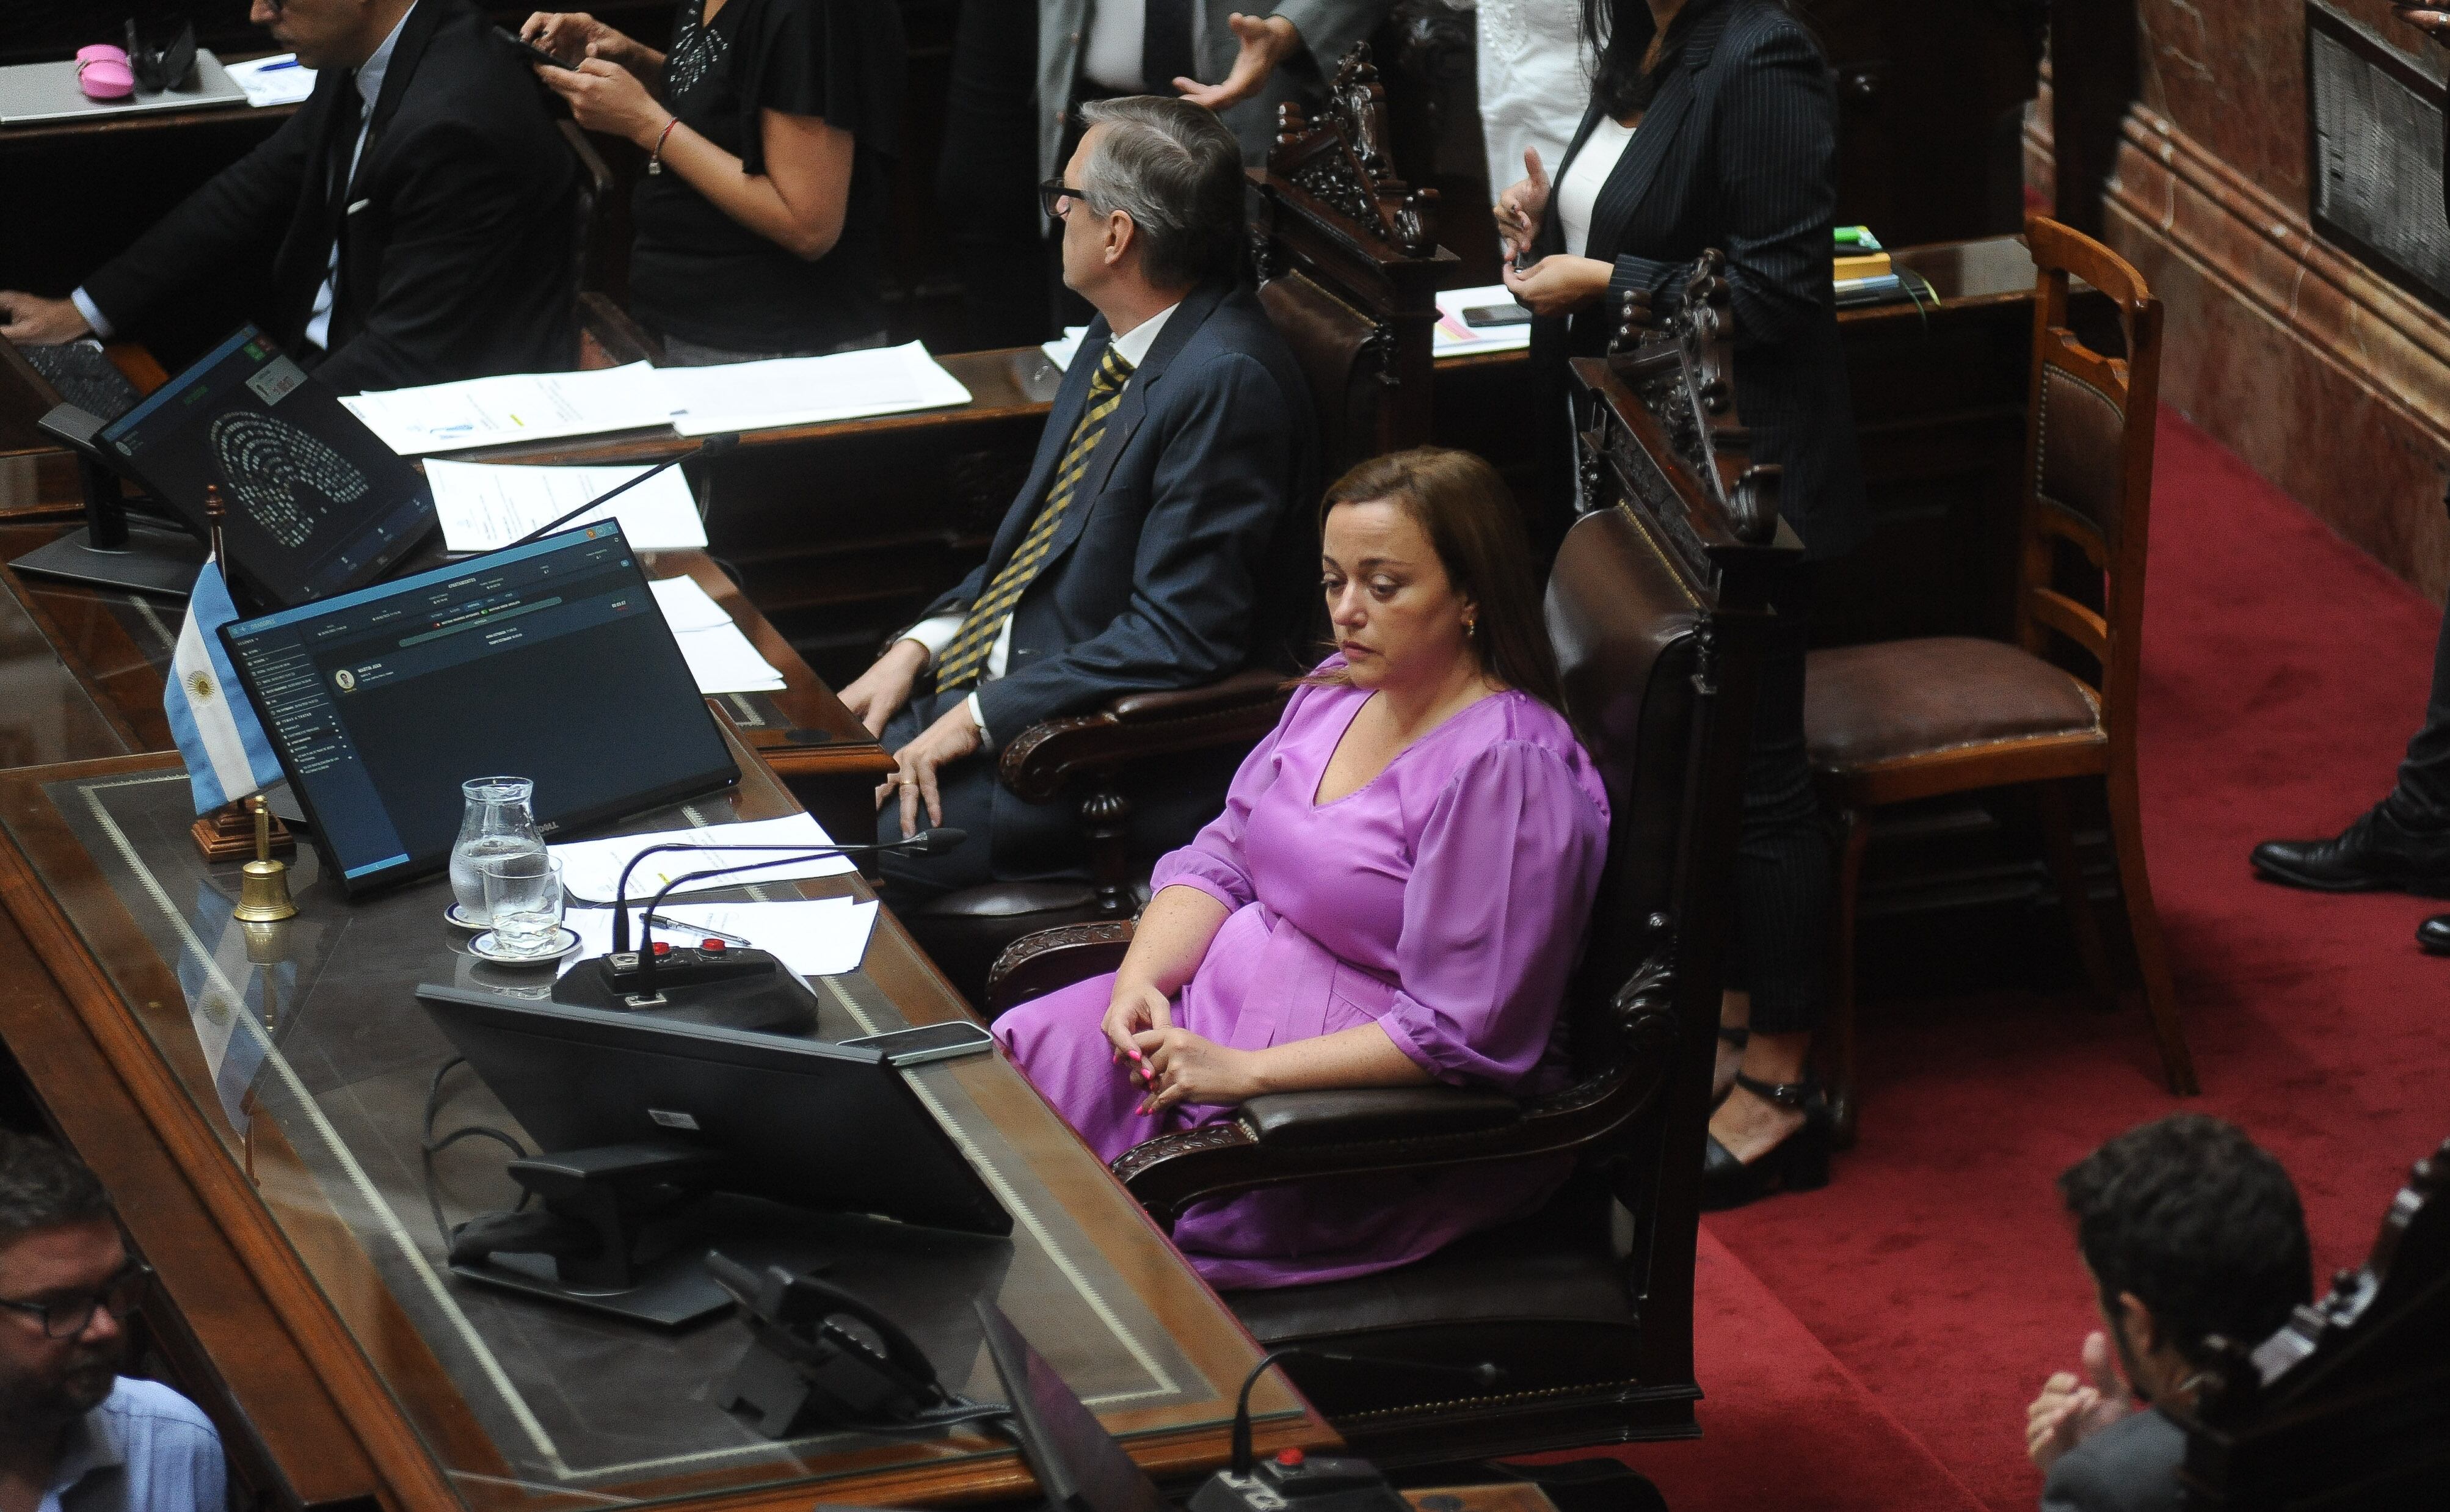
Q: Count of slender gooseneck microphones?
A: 4